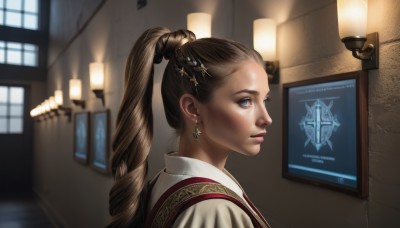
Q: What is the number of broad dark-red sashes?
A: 1